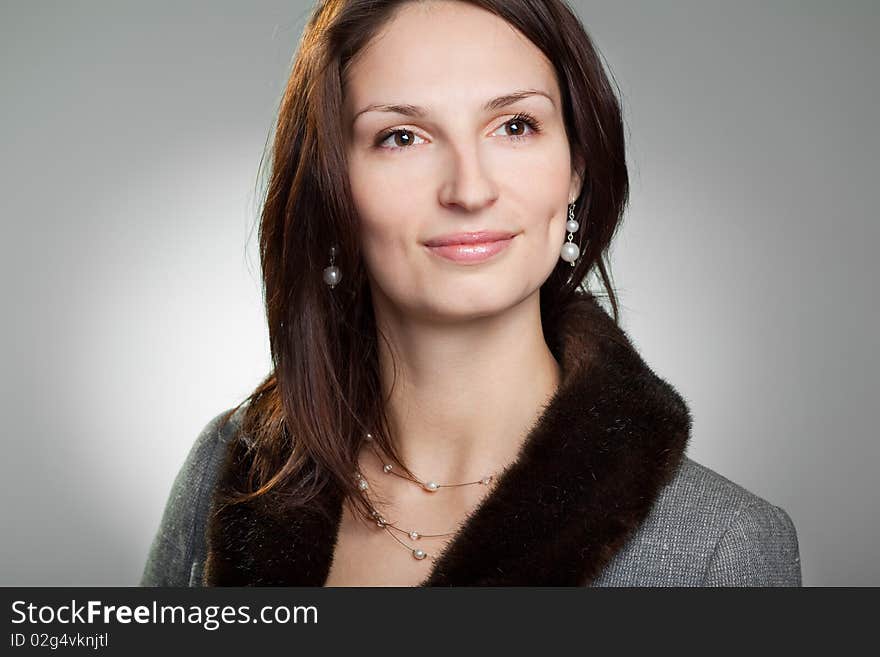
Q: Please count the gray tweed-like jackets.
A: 1